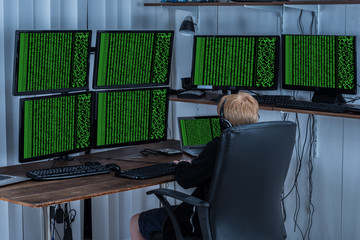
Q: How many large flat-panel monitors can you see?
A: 6